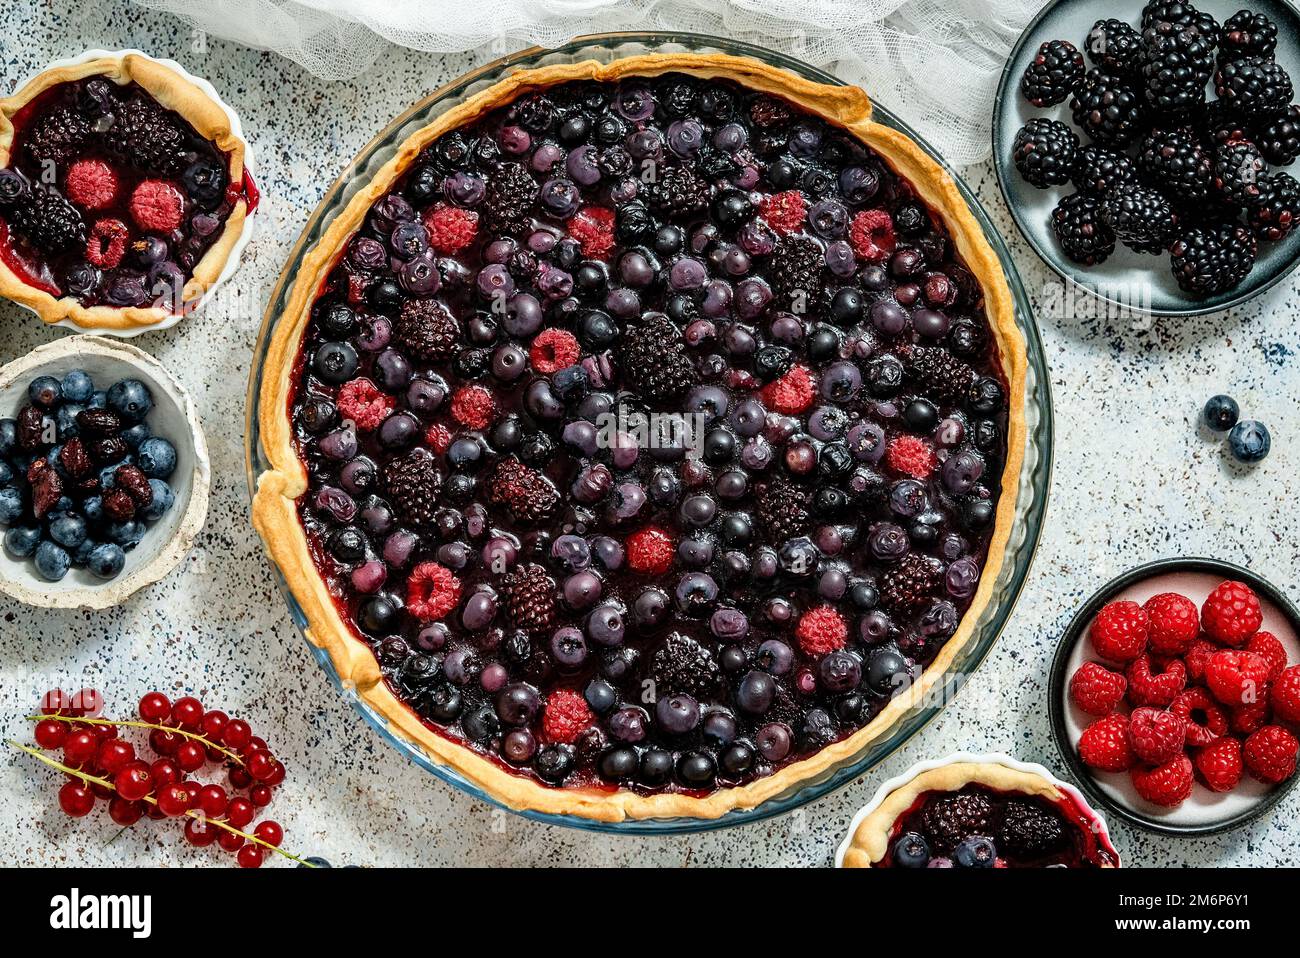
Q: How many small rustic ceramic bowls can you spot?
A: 1